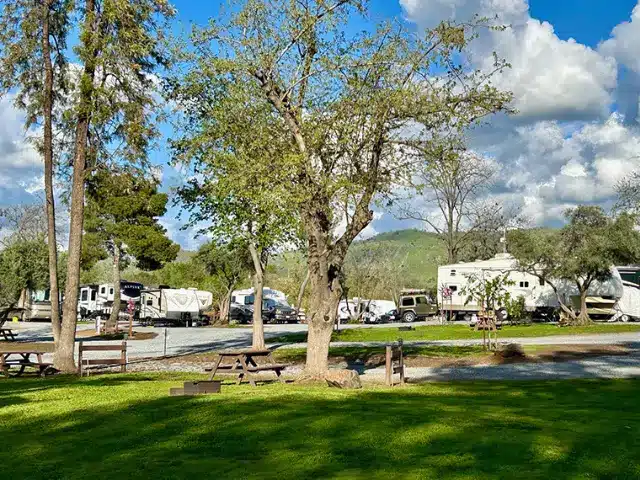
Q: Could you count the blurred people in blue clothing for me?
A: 0